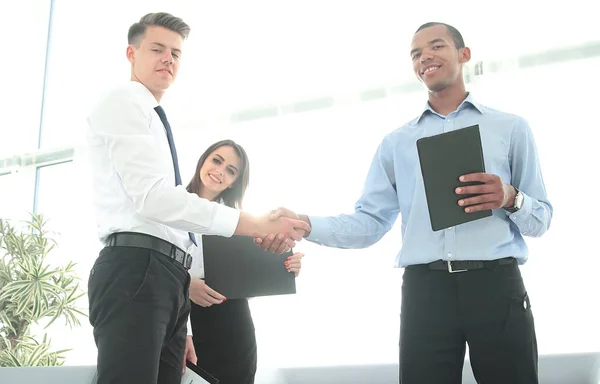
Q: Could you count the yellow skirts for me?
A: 0